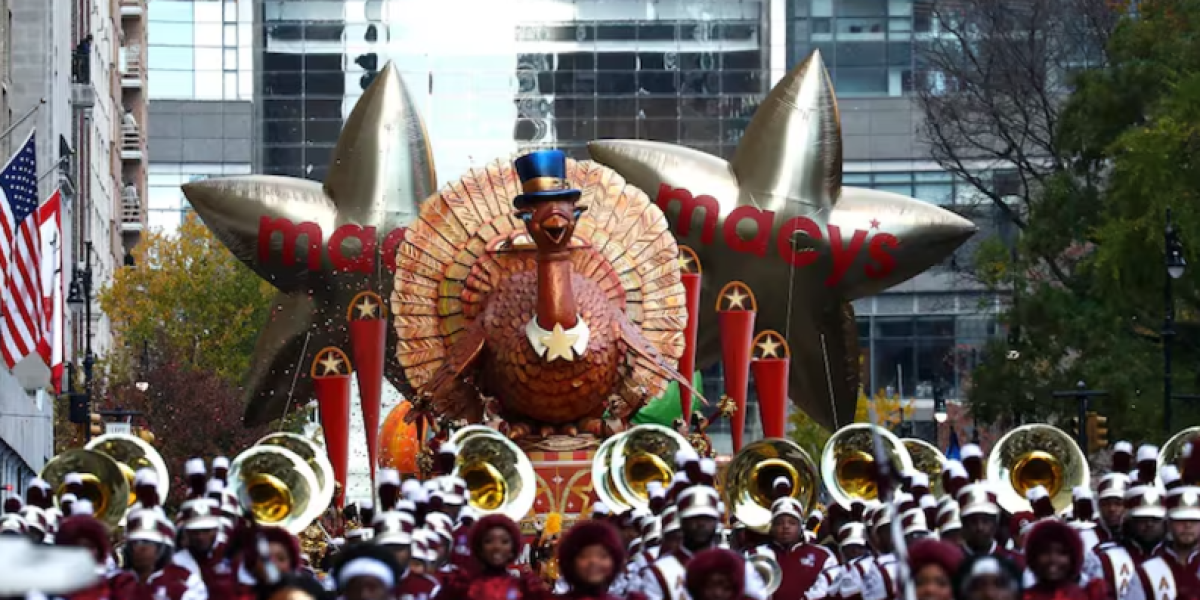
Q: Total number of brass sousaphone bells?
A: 13